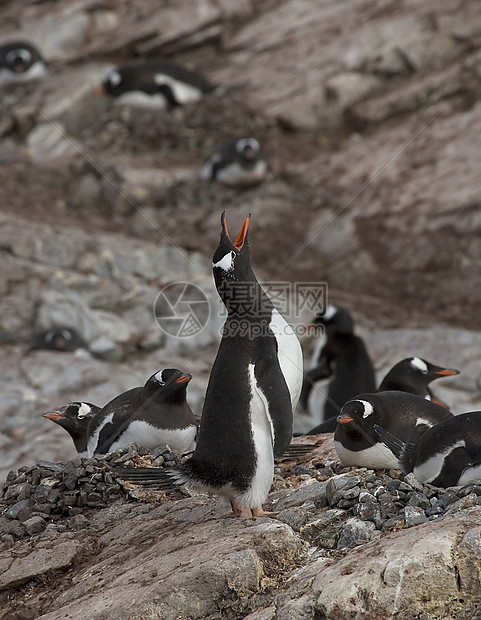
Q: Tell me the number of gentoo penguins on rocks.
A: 11